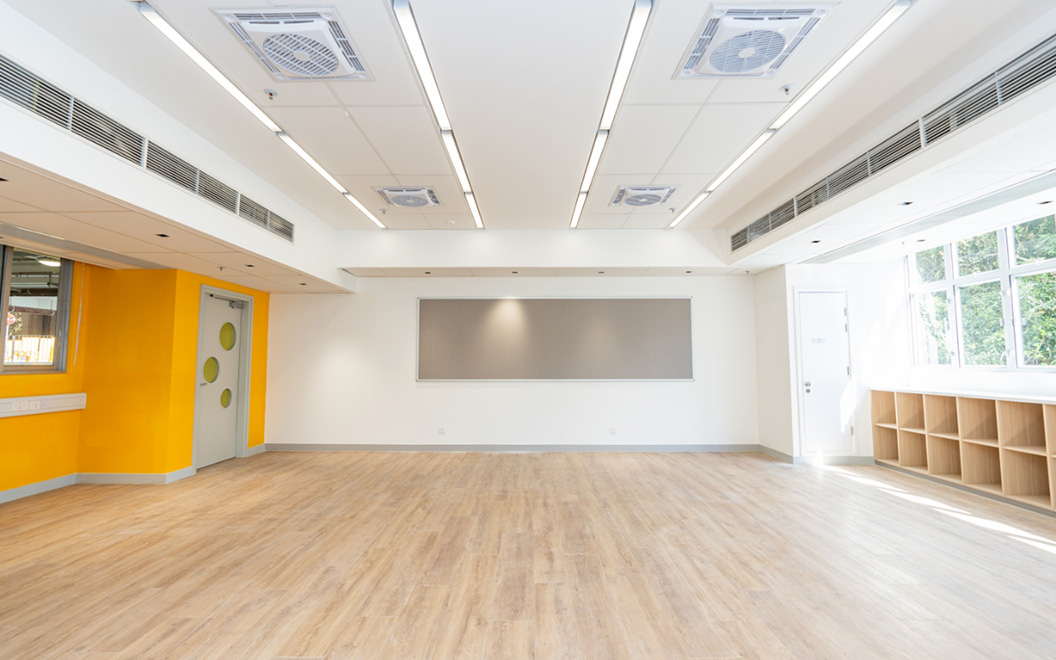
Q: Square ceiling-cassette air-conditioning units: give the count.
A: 4